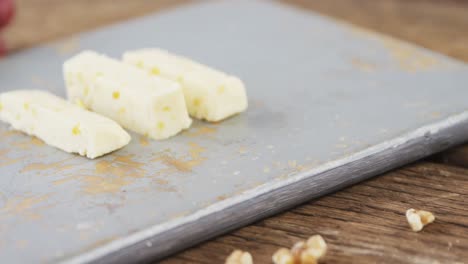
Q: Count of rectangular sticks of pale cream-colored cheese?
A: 3